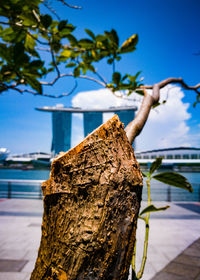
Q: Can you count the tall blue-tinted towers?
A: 3